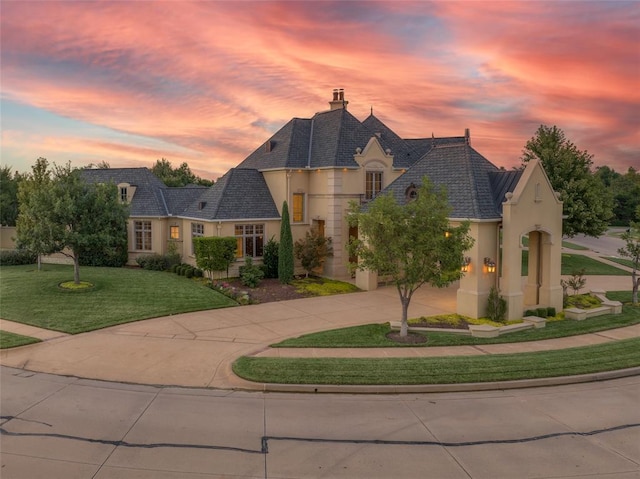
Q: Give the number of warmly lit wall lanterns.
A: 2